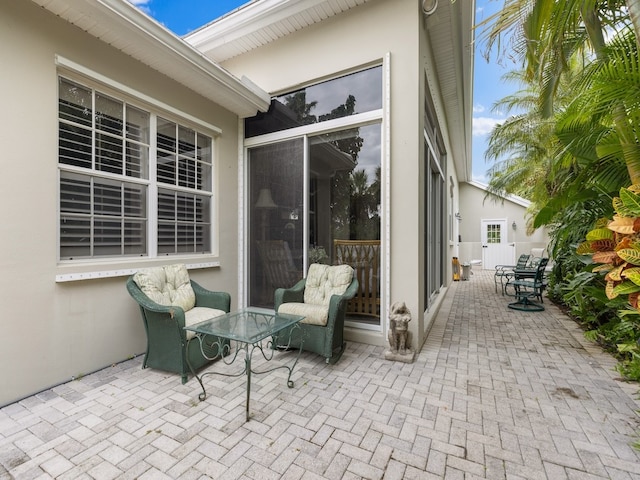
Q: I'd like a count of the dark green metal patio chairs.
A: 2